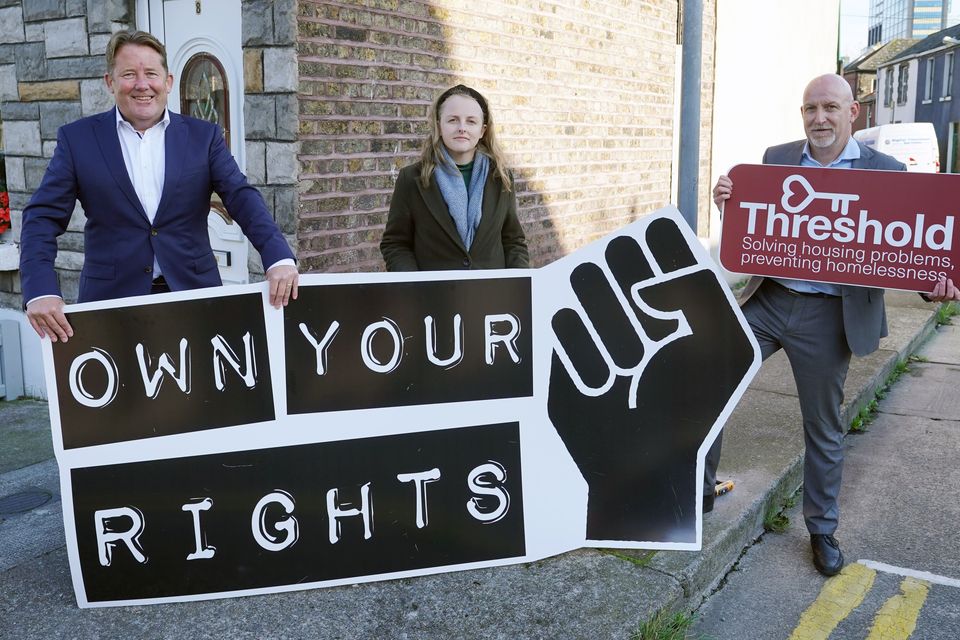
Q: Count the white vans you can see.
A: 1